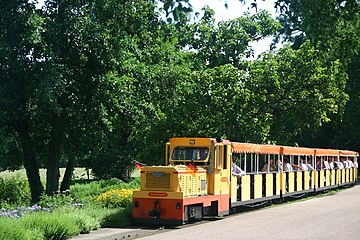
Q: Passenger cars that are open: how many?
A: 4